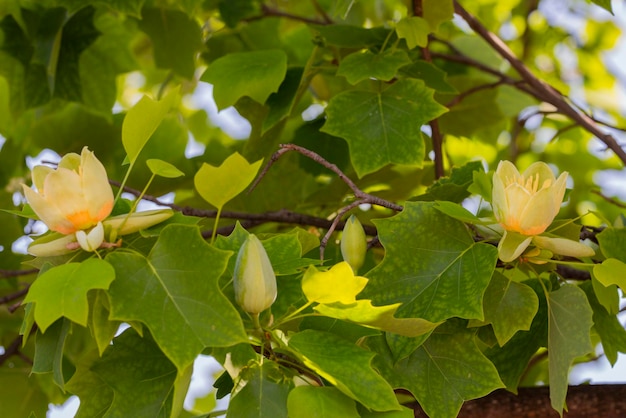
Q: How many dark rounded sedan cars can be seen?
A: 0